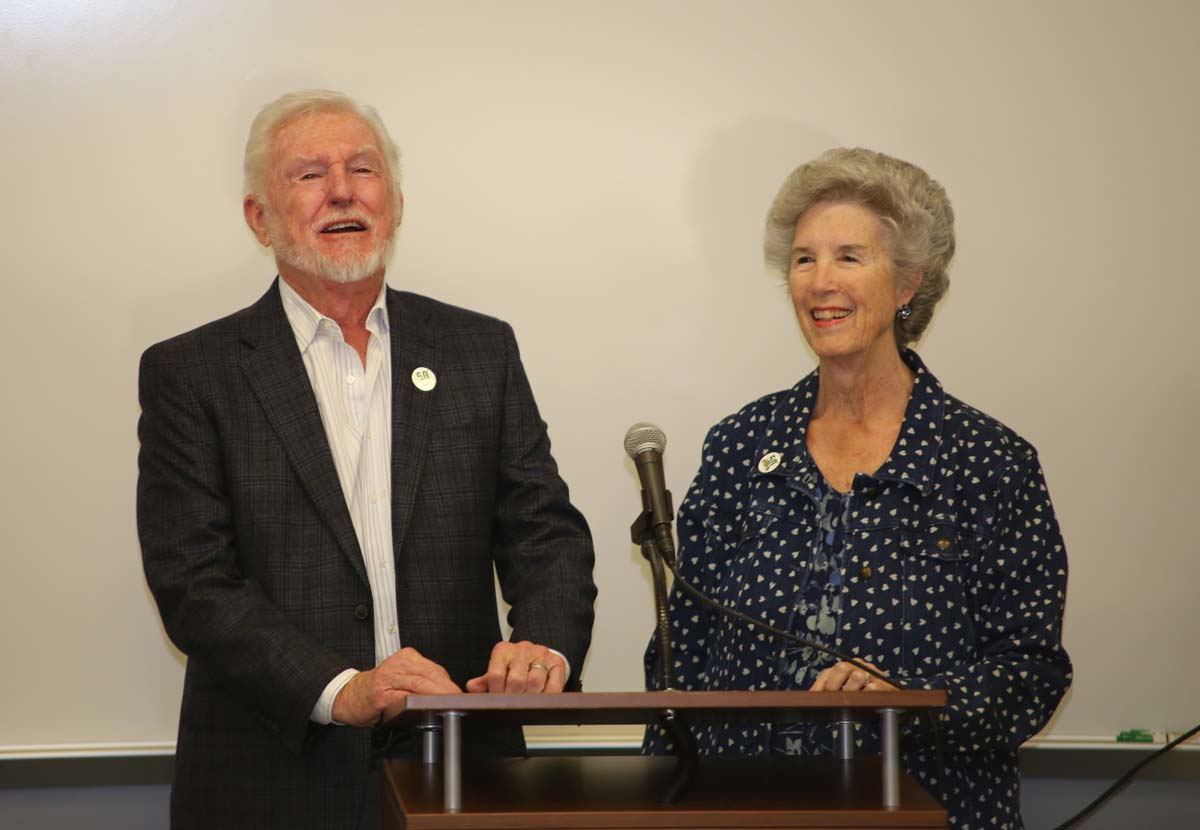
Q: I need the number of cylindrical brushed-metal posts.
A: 4